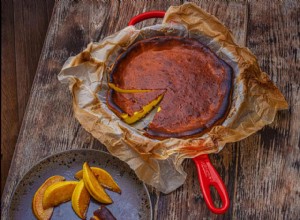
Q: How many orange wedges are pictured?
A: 5